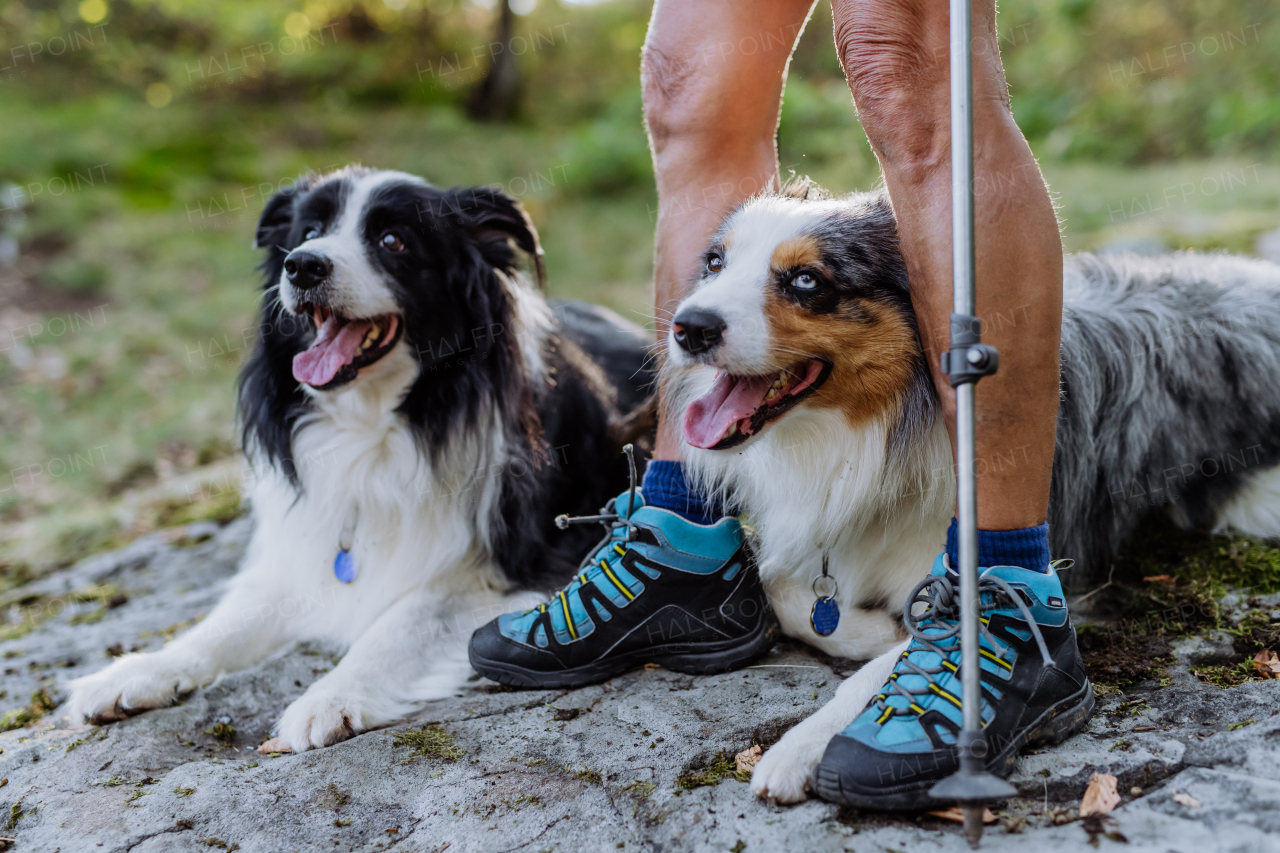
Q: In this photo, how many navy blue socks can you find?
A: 2